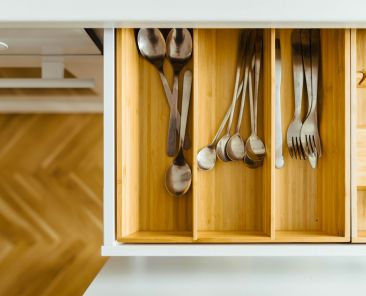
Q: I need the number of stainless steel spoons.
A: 8